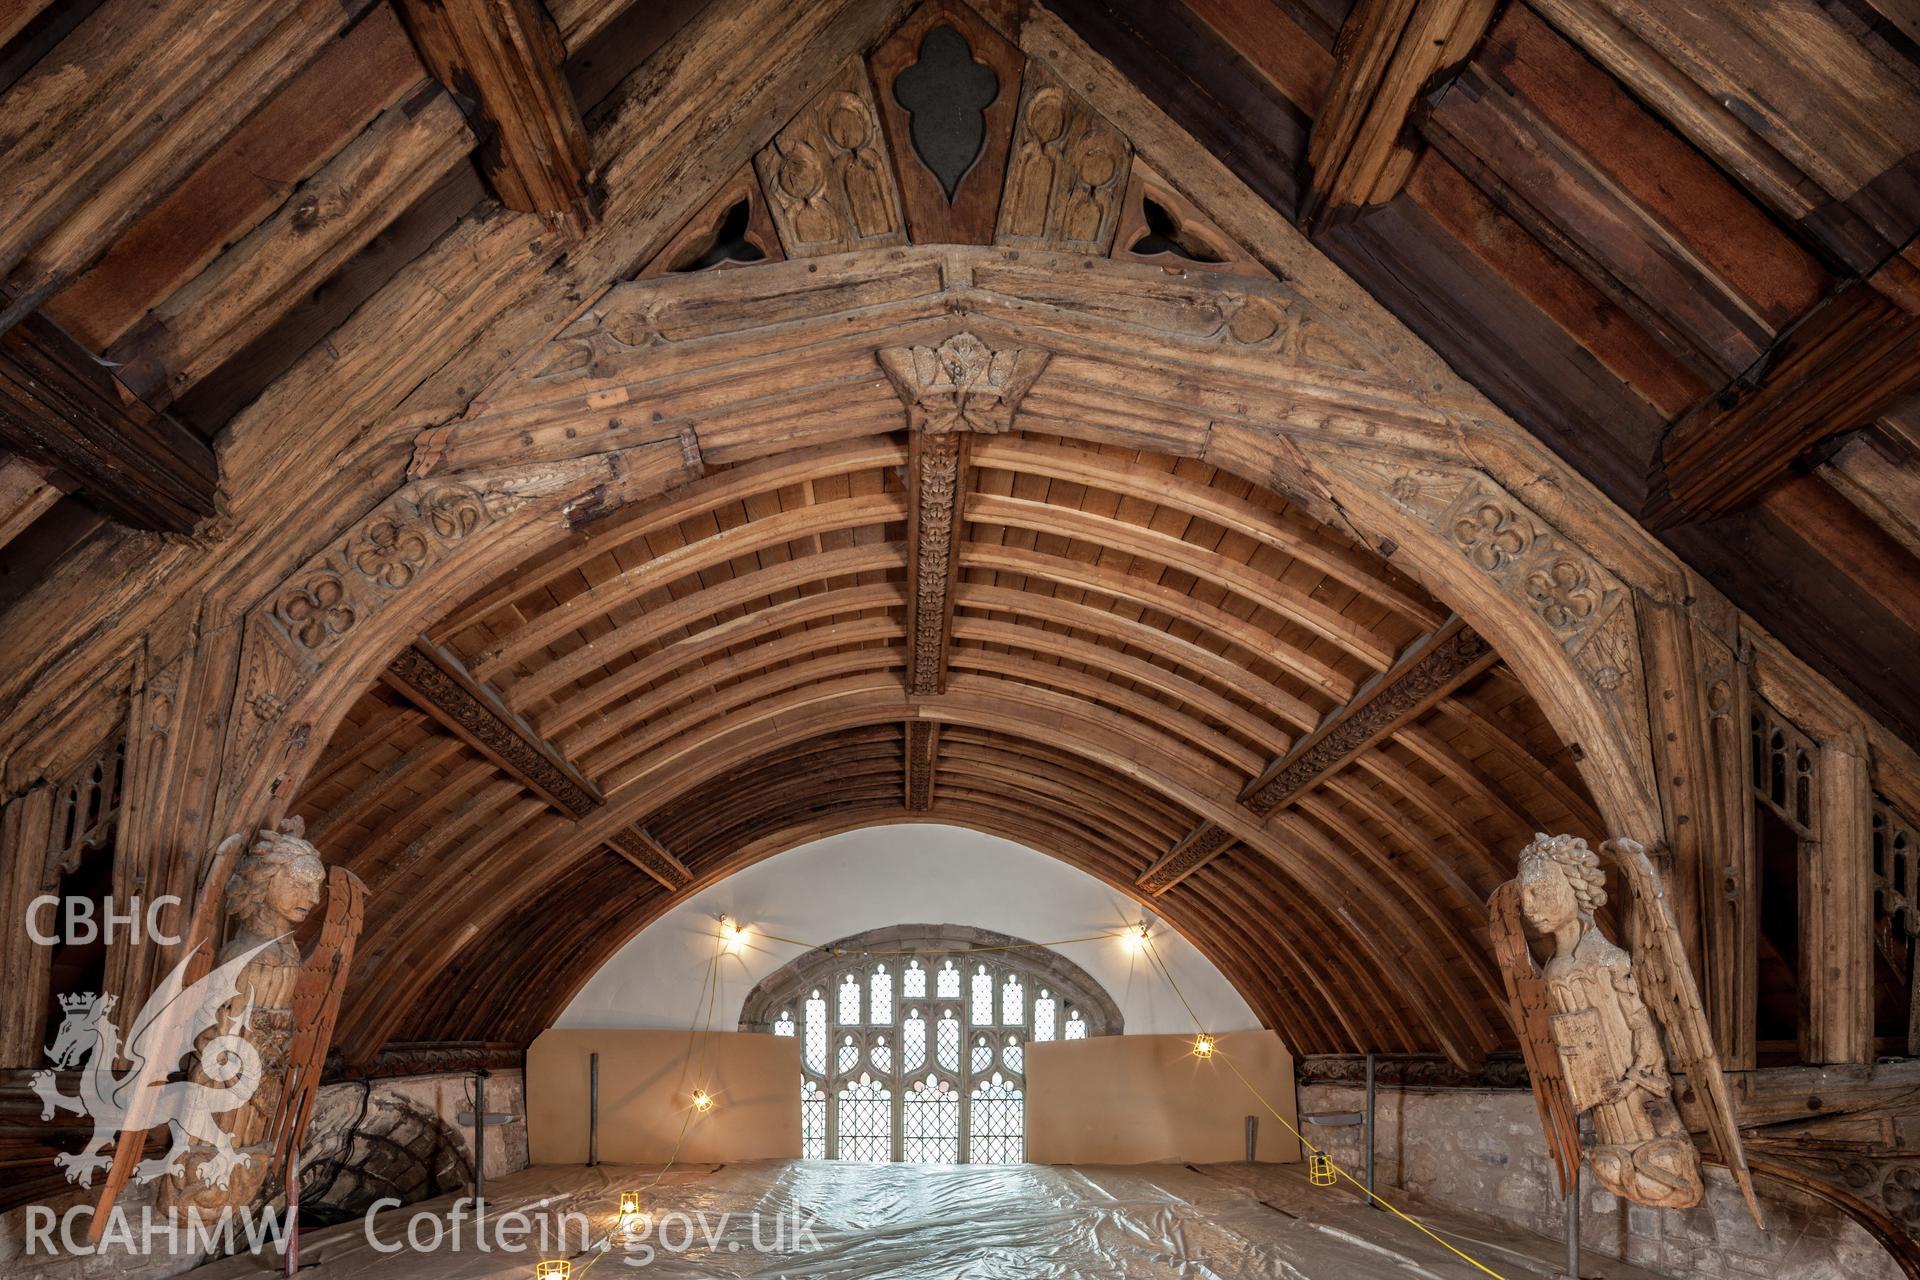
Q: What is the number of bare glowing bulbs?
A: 2